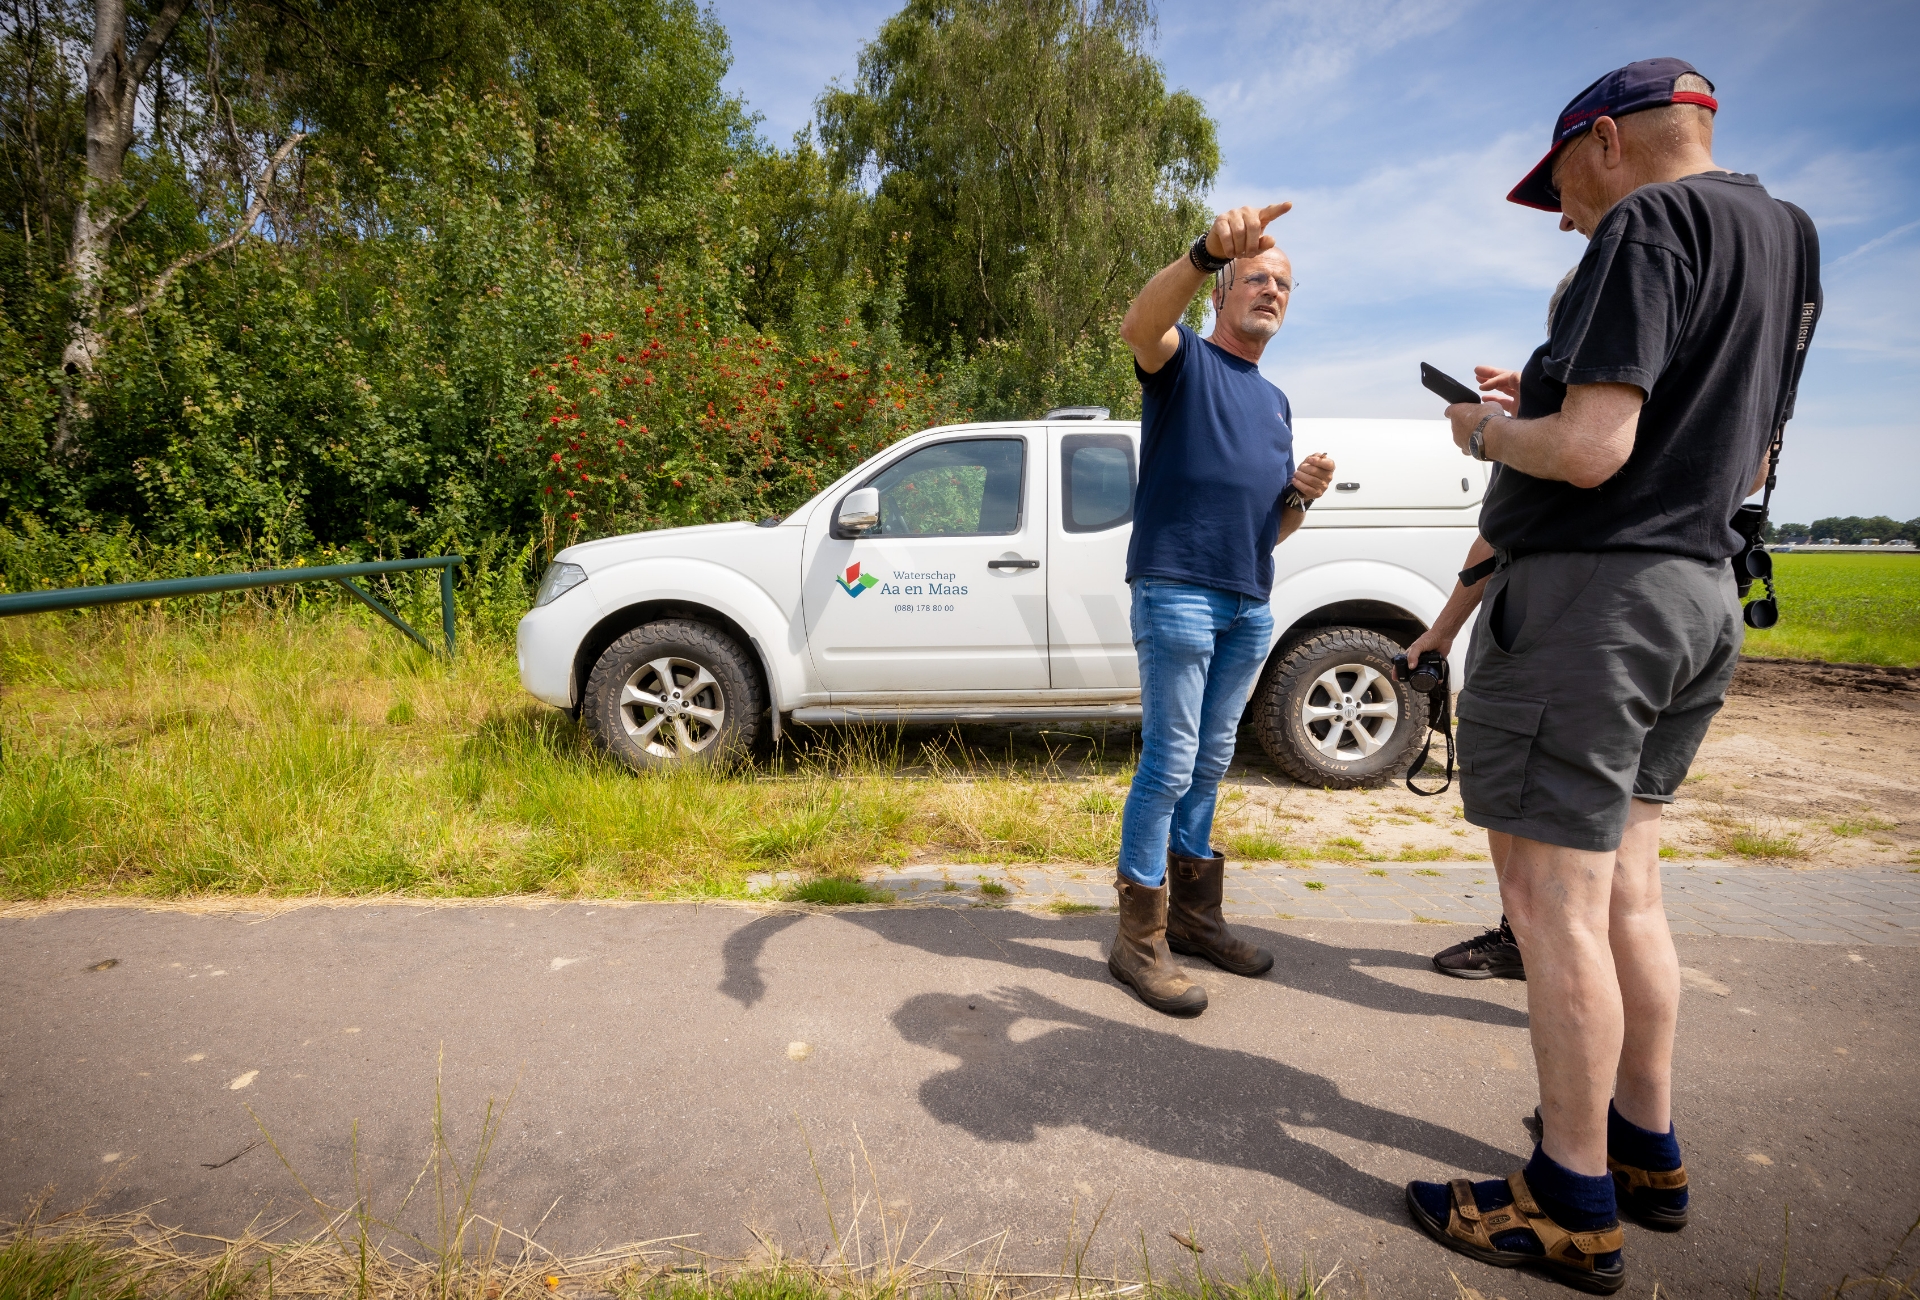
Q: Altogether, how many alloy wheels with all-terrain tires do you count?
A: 2